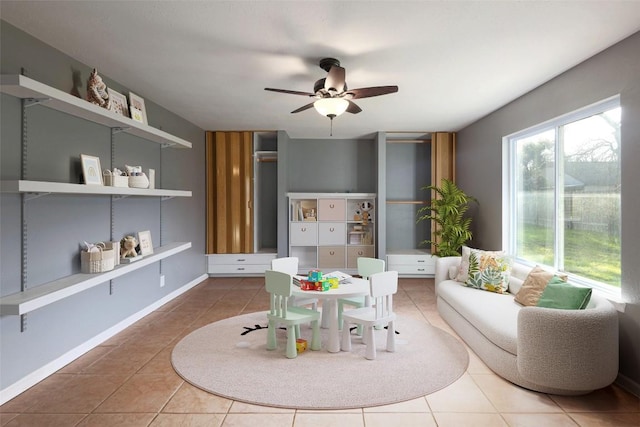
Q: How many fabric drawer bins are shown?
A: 5